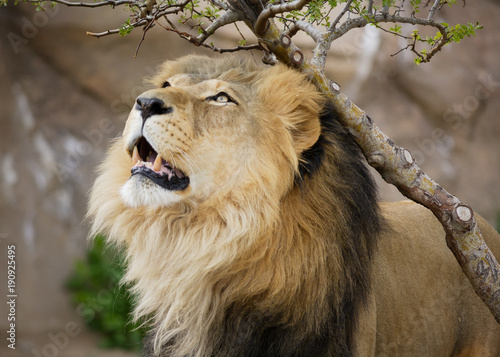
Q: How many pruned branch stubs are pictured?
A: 5